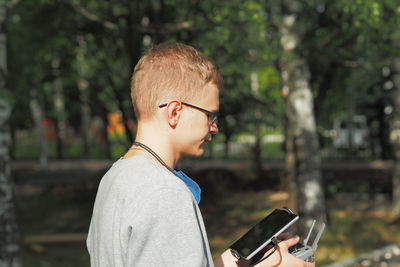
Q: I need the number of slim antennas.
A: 2